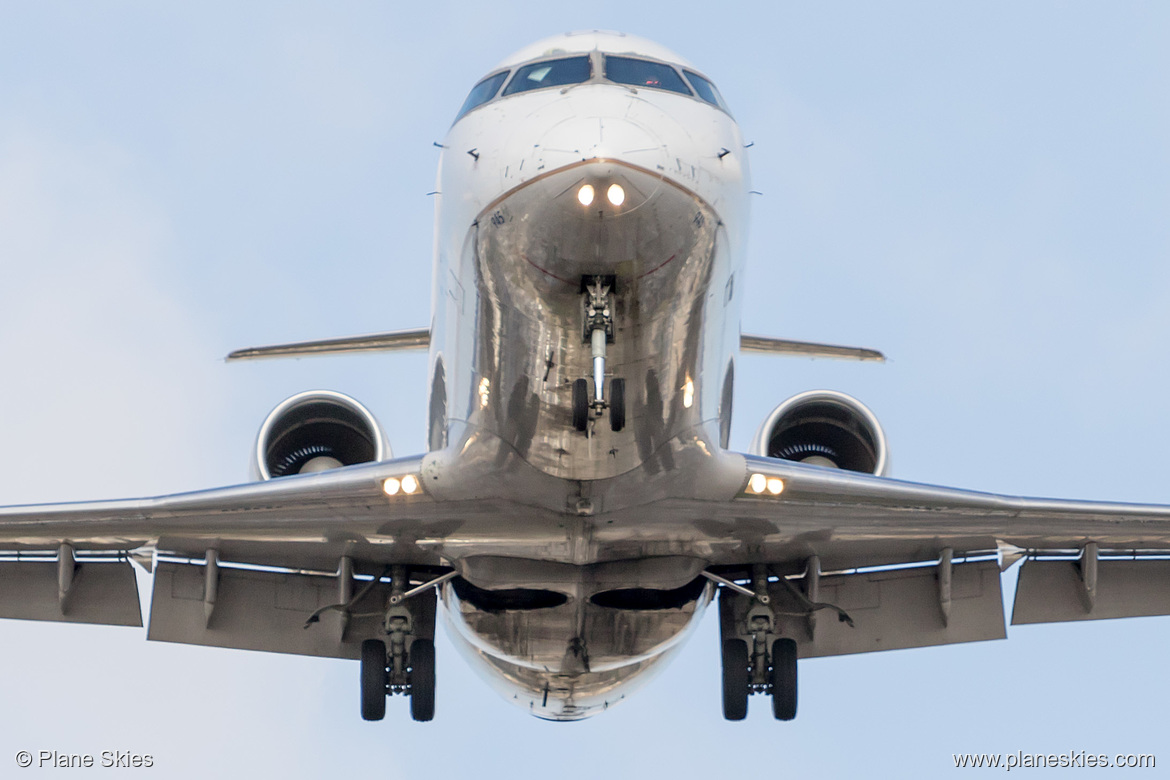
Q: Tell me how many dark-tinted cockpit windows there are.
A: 4